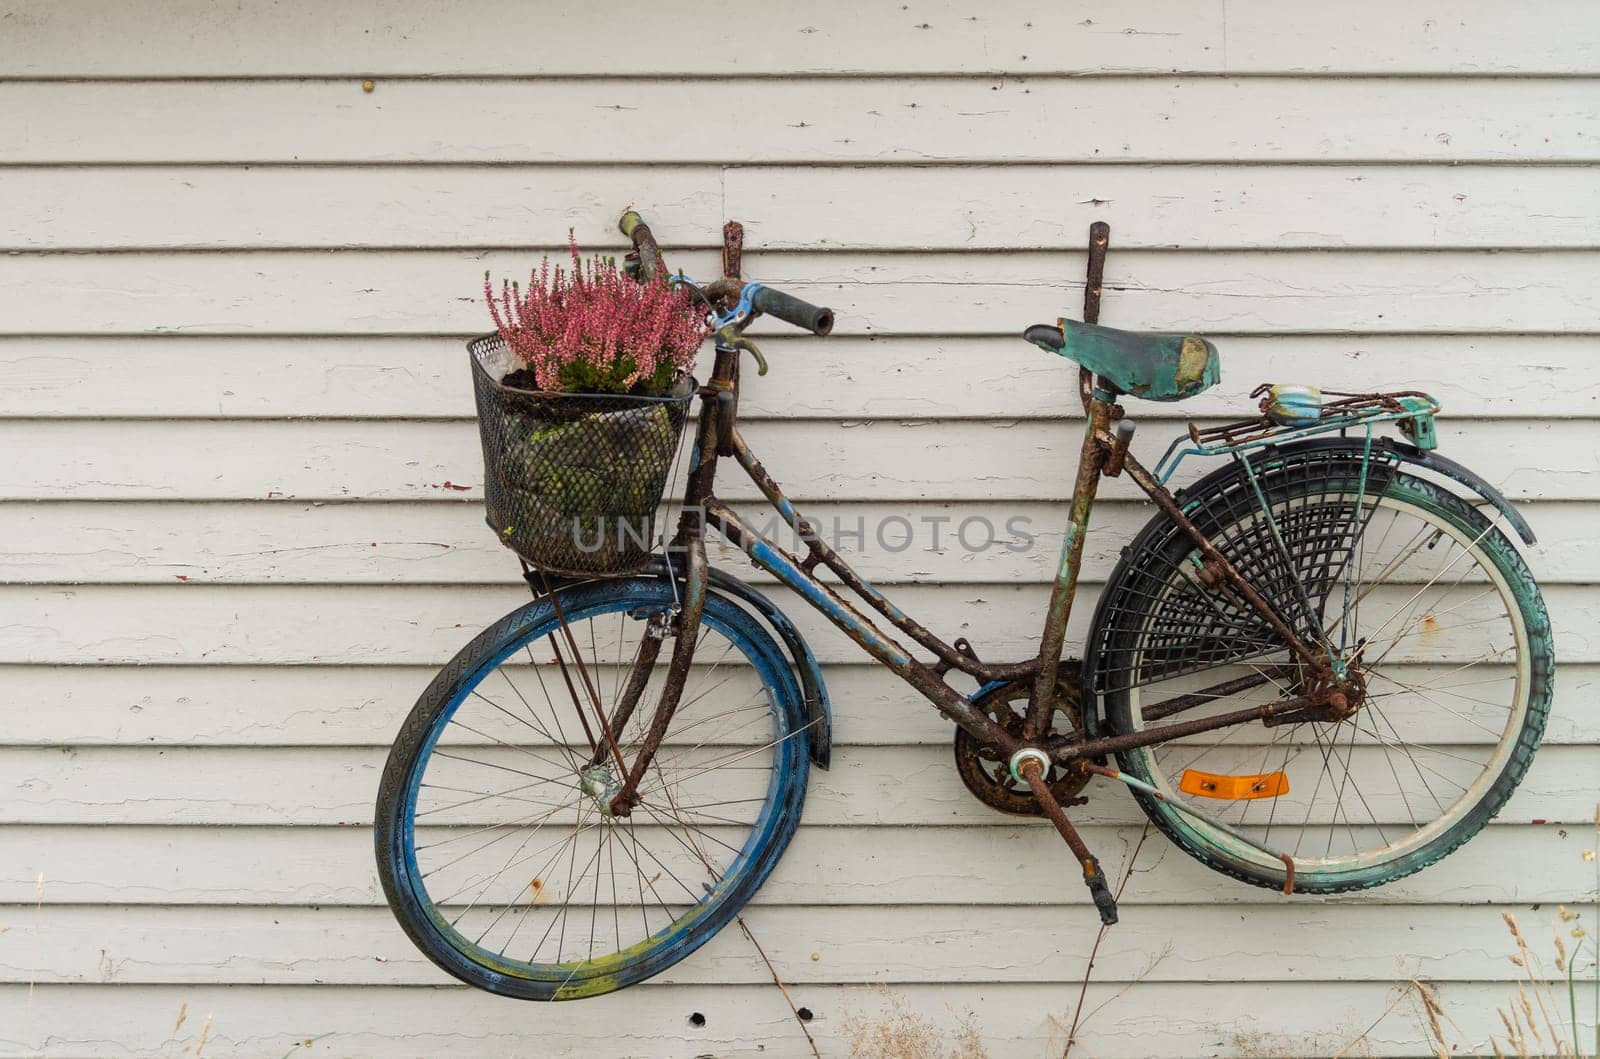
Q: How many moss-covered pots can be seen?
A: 1